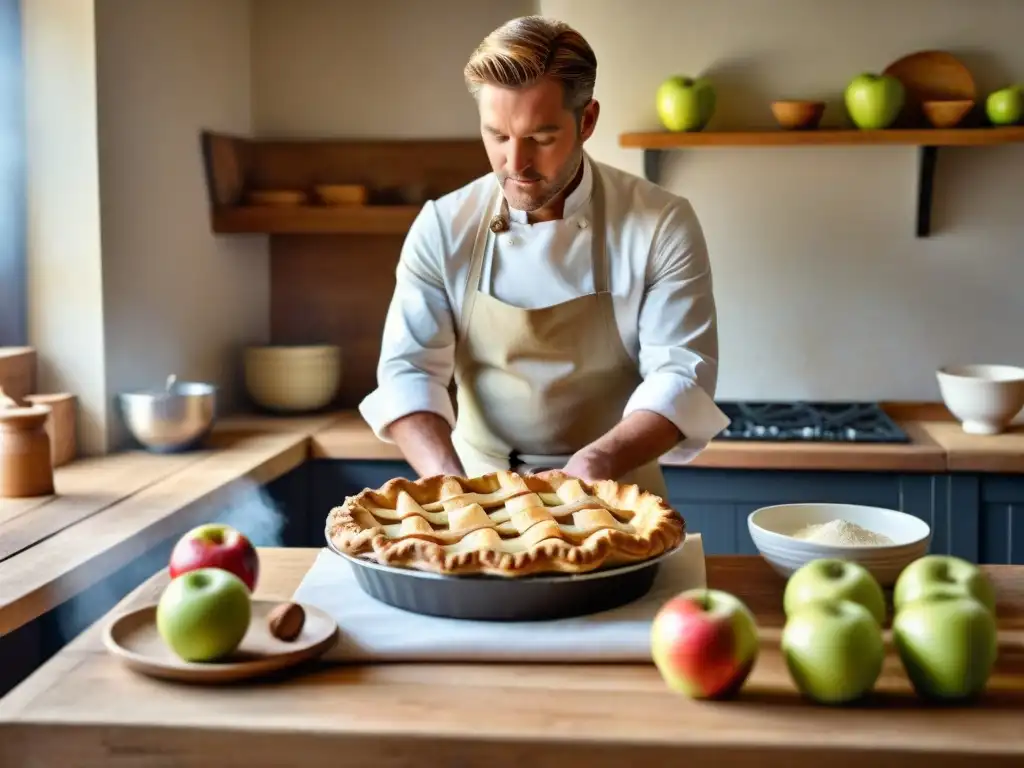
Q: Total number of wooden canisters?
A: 3